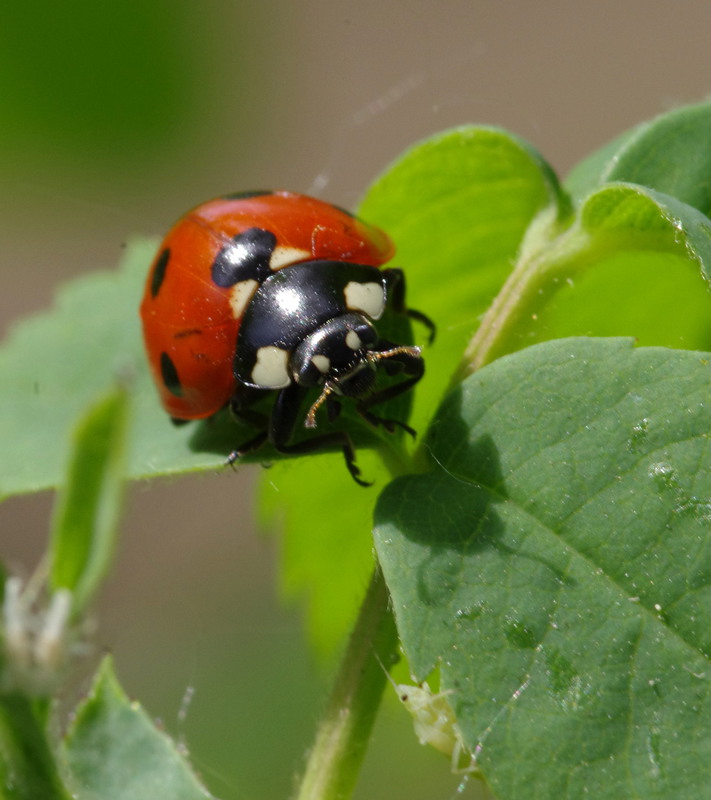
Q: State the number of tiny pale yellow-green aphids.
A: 1